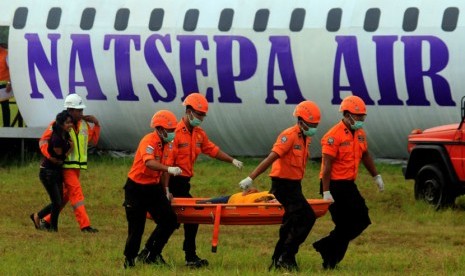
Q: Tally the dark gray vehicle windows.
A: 13